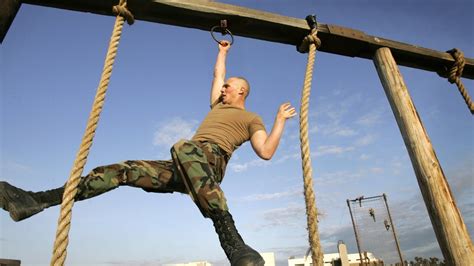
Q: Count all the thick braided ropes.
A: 3